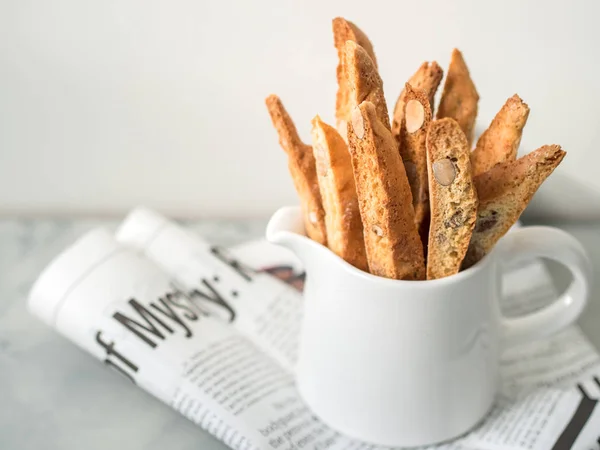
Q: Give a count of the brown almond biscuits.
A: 11